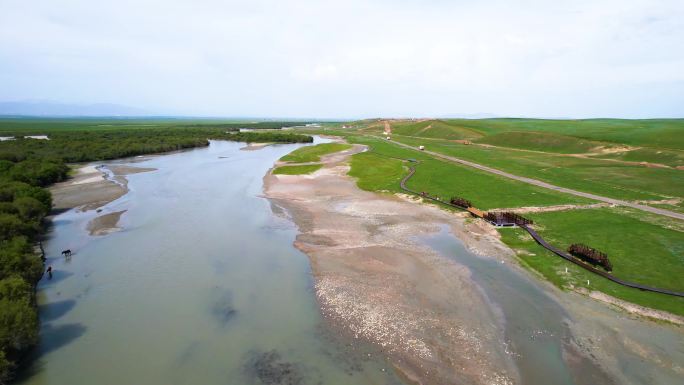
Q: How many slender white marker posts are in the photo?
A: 2